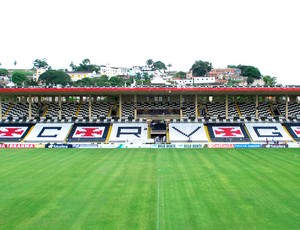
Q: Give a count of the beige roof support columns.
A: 11